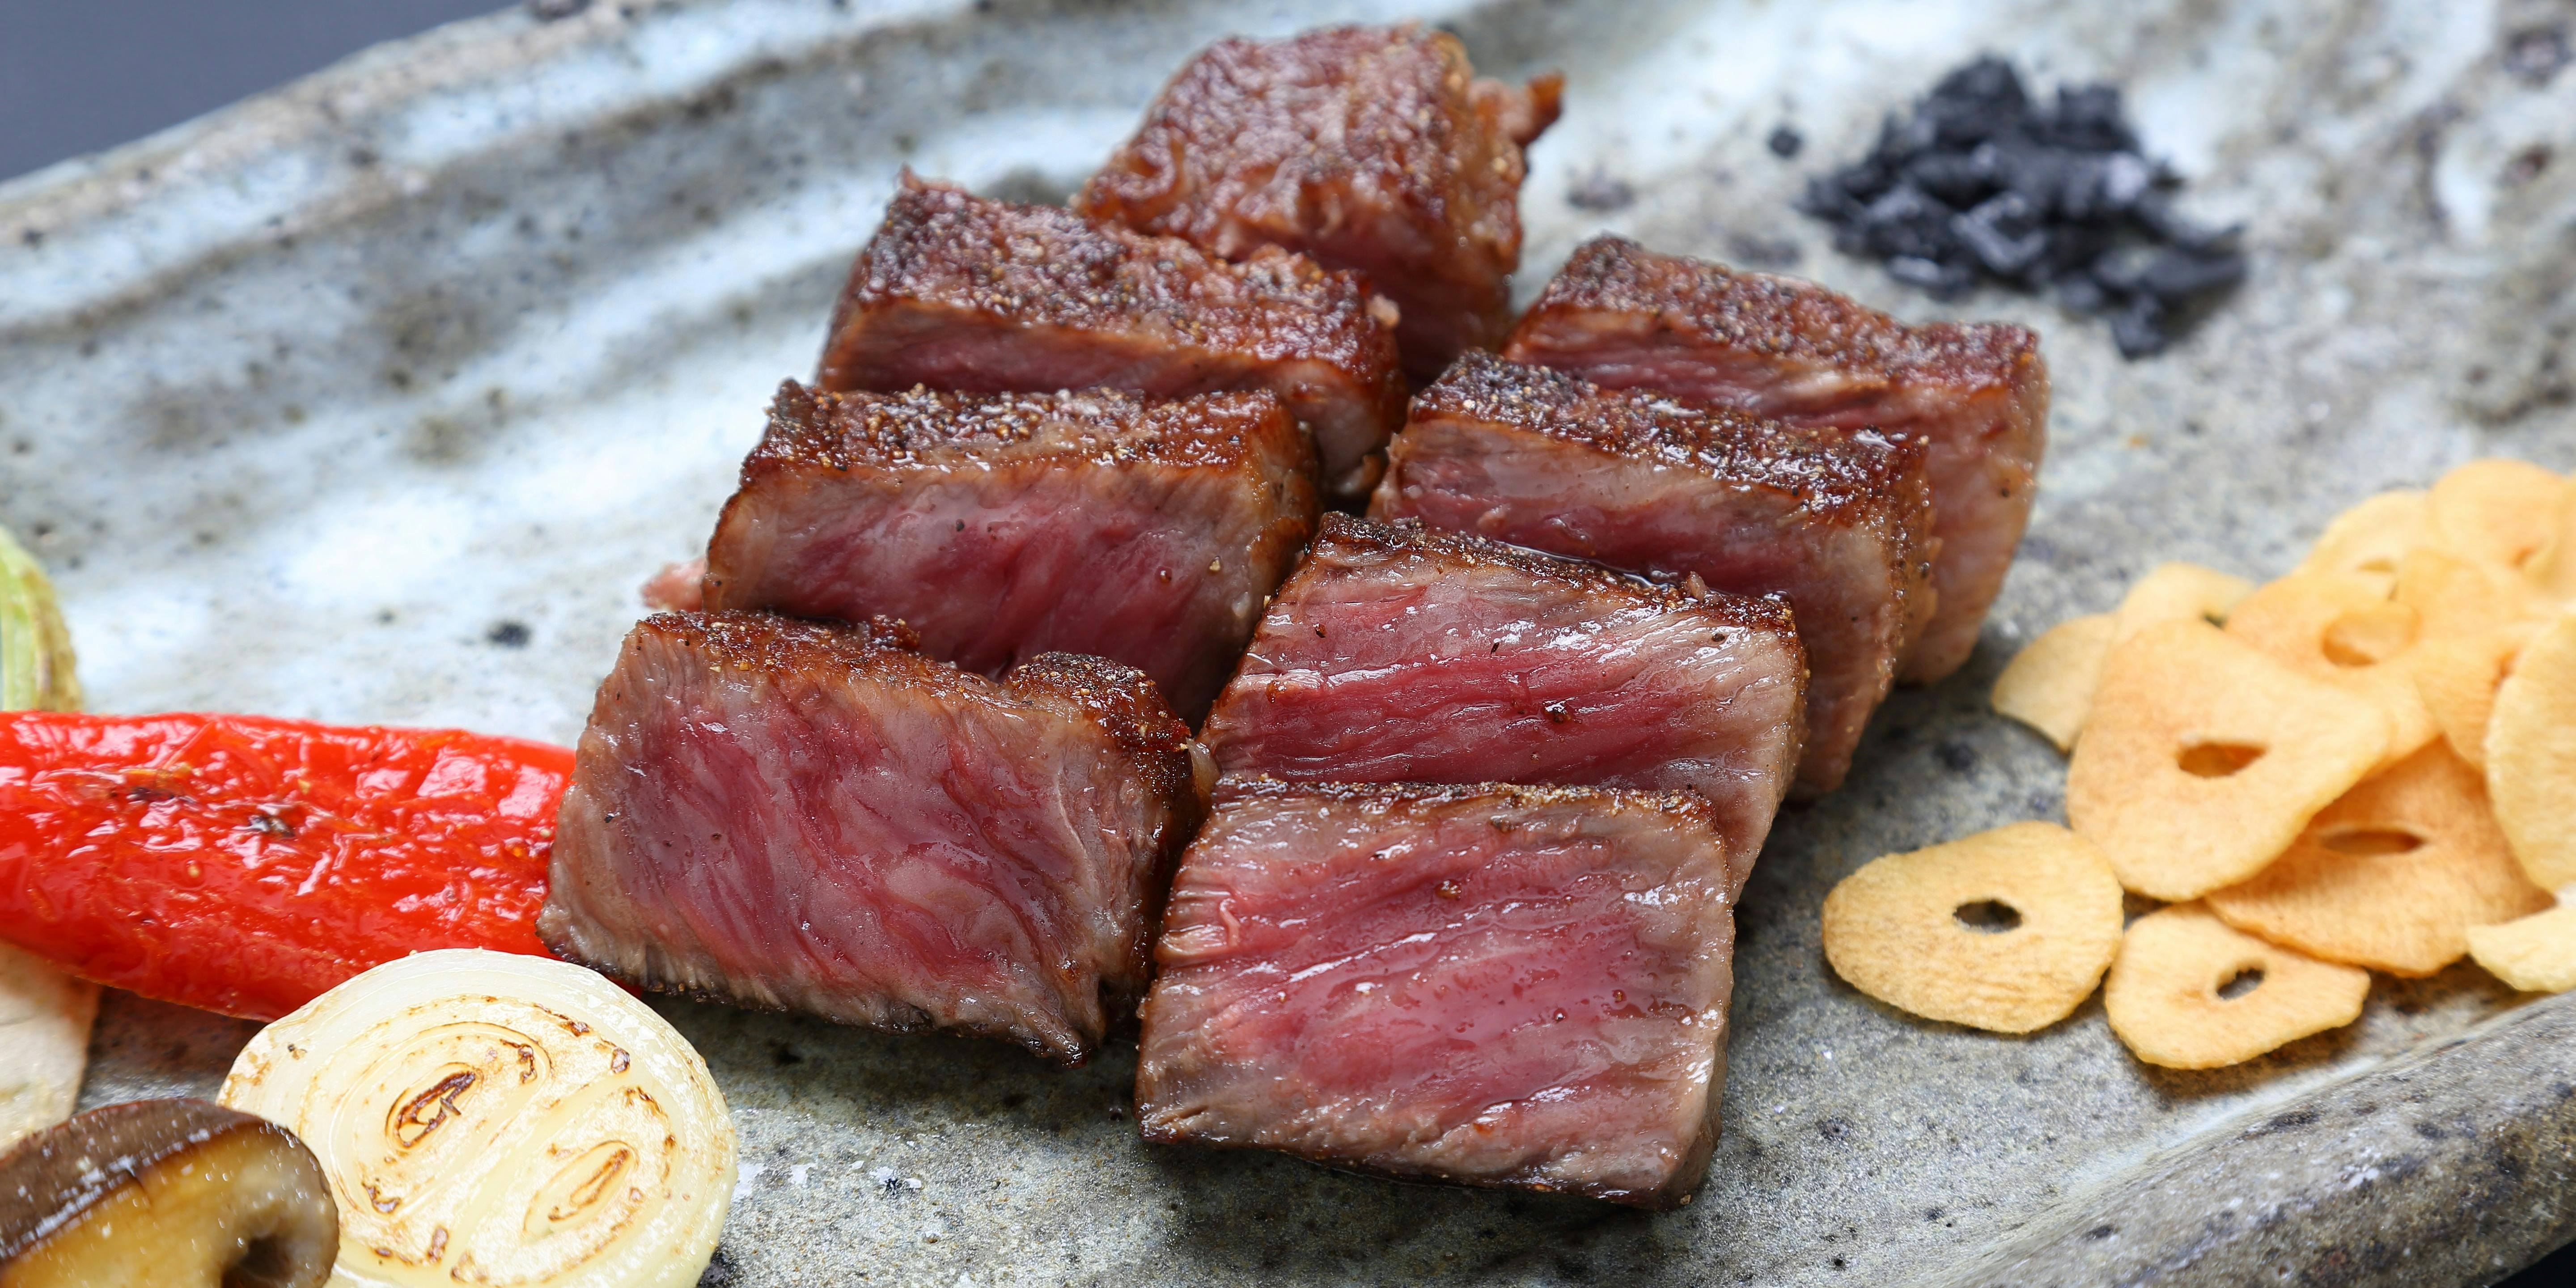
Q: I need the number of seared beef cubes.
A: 8